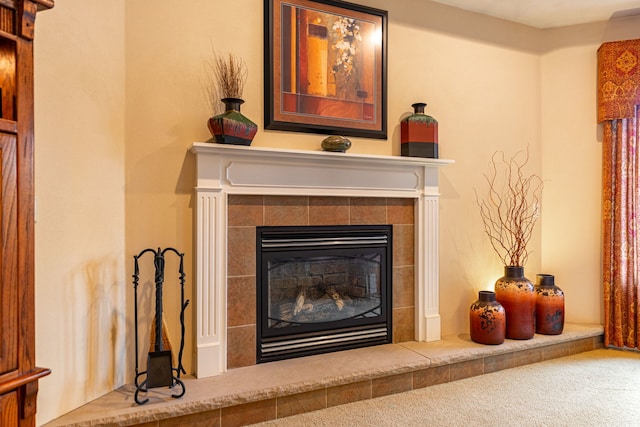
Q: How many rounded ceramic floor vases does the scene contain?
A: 3